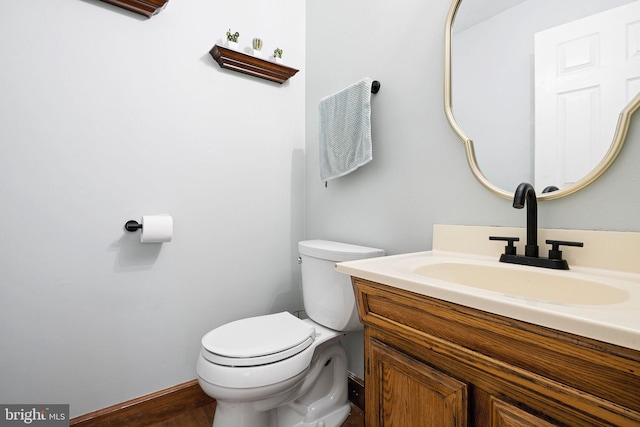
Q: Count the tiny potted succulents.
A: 3